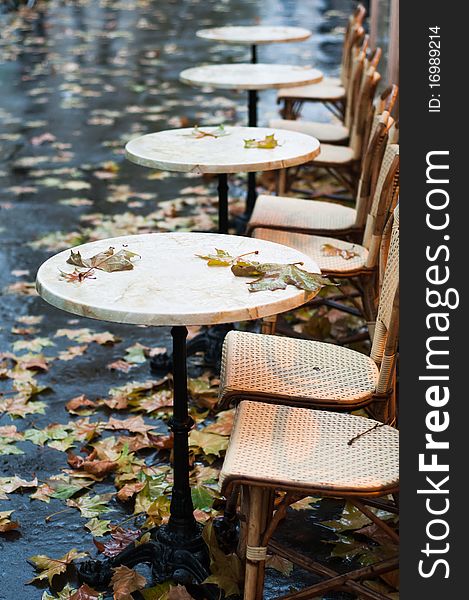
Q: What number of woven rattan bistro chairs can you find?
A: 8